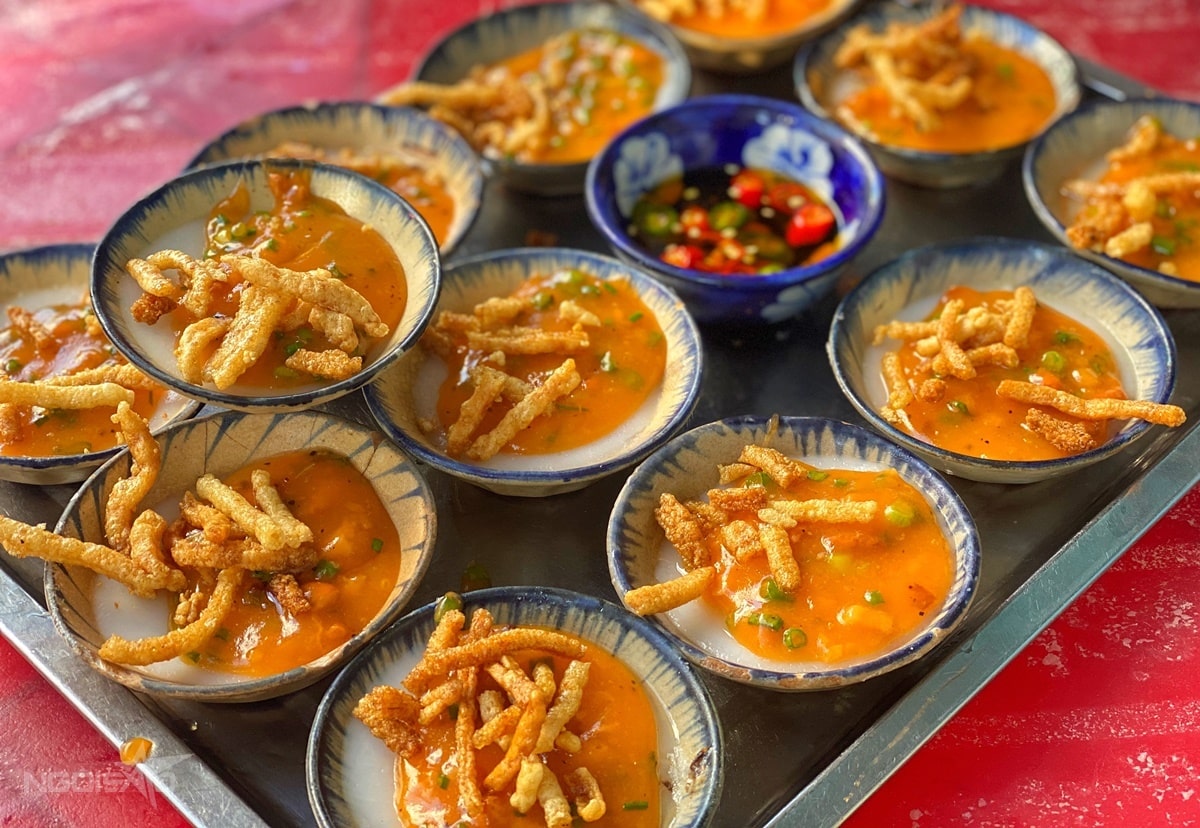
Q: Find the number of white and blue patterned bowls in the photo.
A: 12